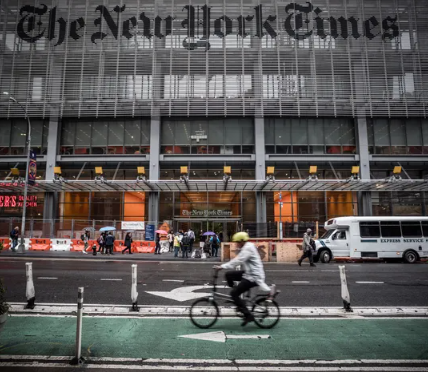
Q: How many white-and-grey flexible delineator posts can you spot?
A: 4